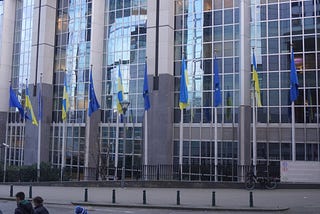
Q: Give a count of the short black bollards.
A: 8